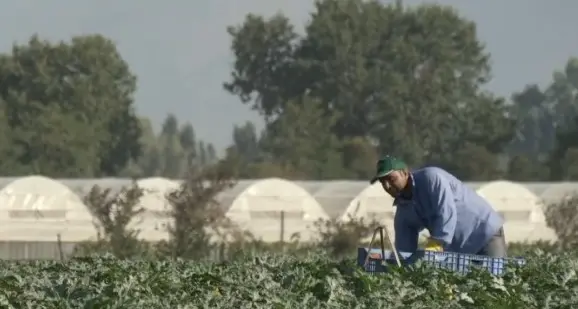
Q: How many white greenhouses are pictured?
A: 5